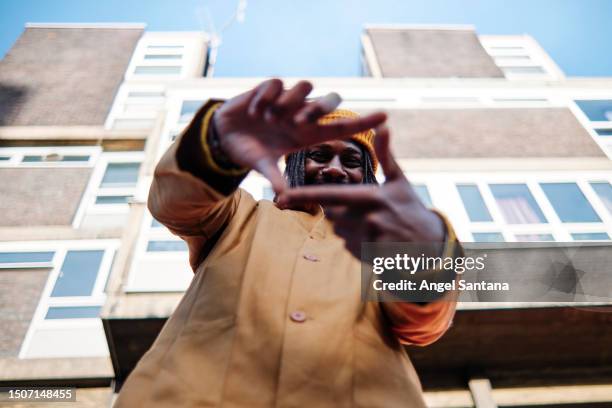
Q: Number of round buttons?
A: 2